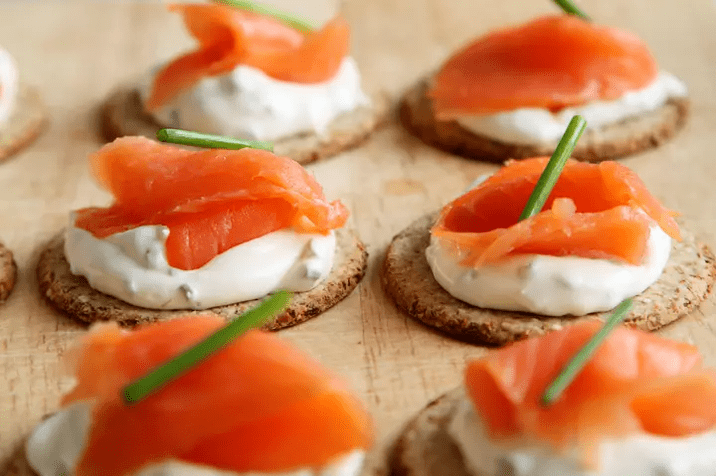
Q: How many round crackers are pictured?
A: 8